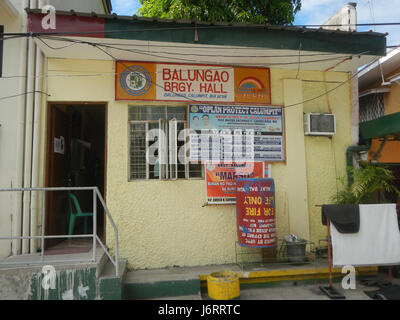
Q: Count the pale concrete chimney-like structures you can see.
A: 1